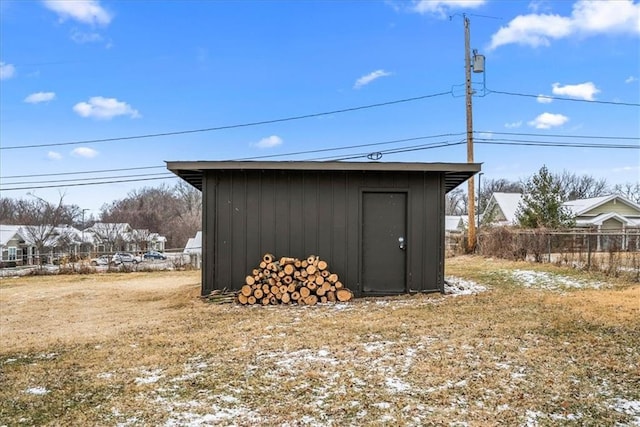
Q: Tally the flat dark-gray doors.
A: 1